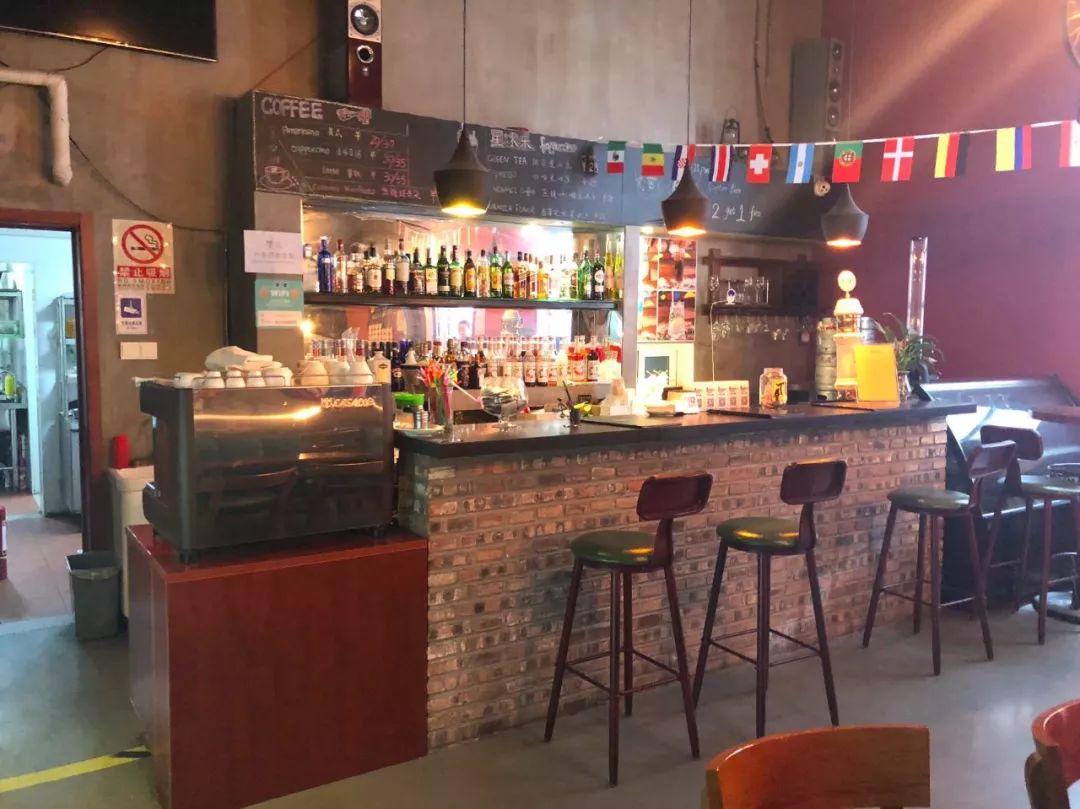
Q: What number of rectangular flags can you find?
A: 11